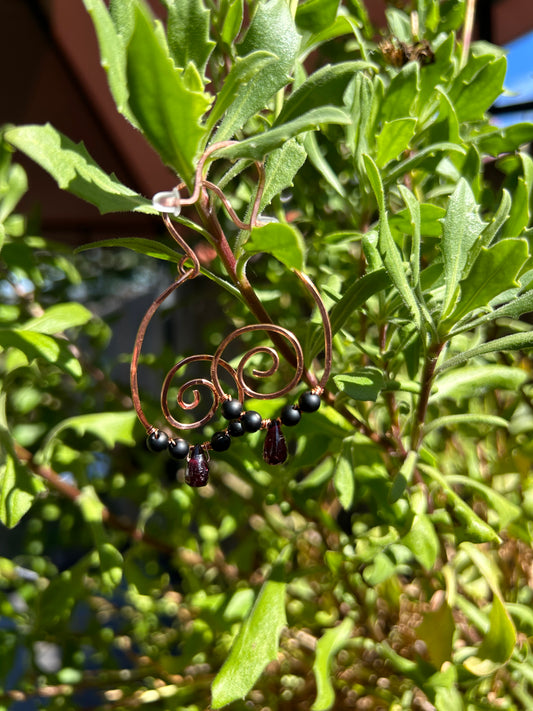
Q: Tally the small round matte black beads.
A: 8